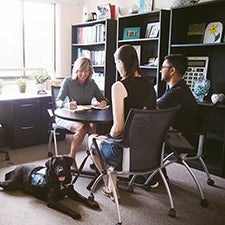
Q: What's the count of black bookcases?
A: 3